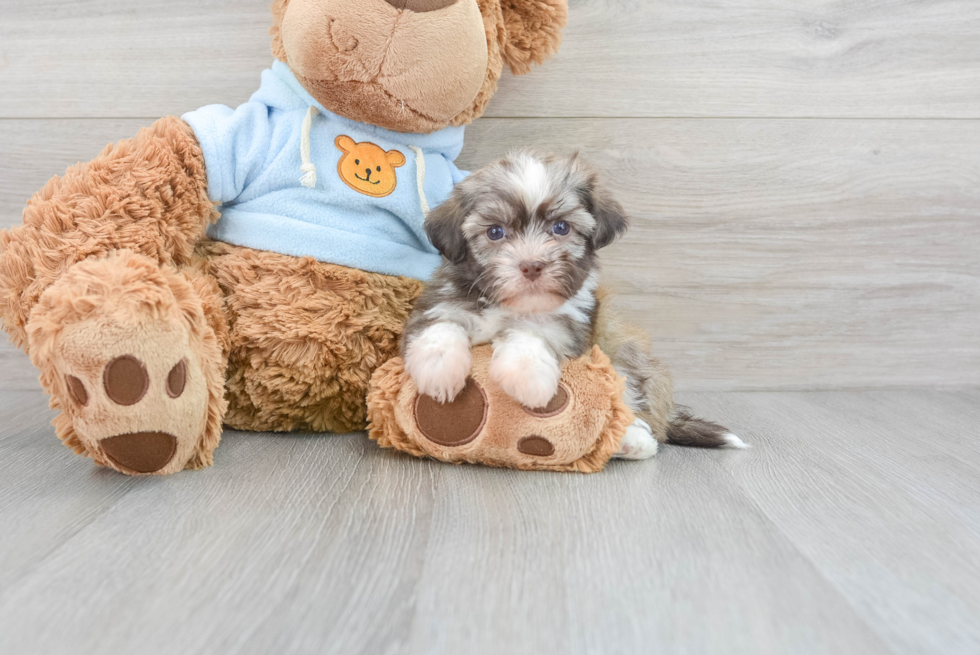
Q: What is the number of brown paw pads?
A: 7